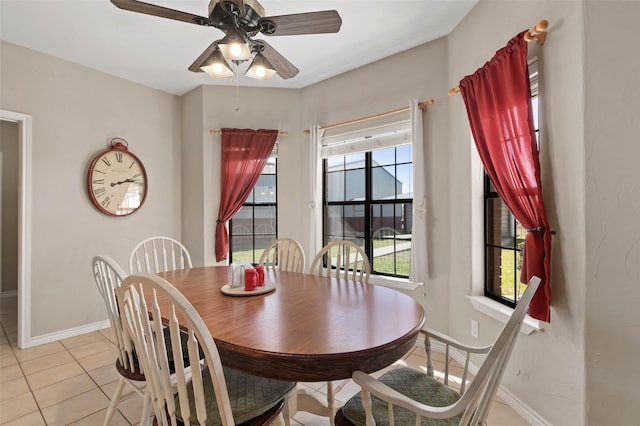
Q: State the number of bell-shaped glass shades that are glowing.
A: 3